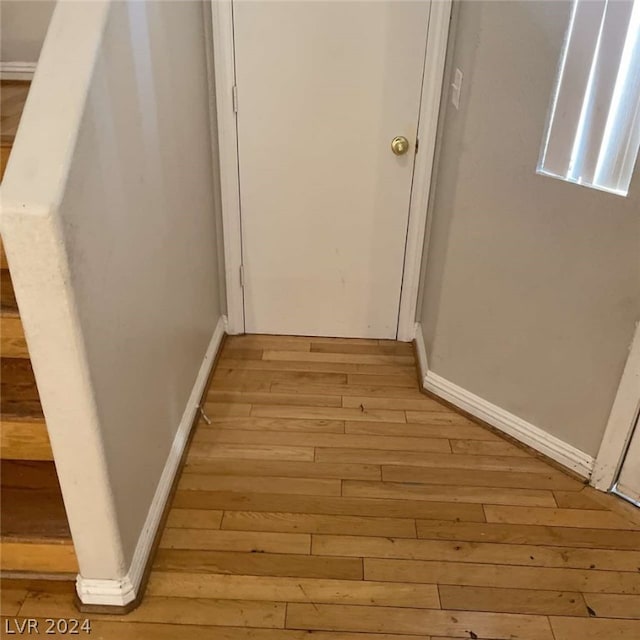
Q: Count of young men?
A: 0